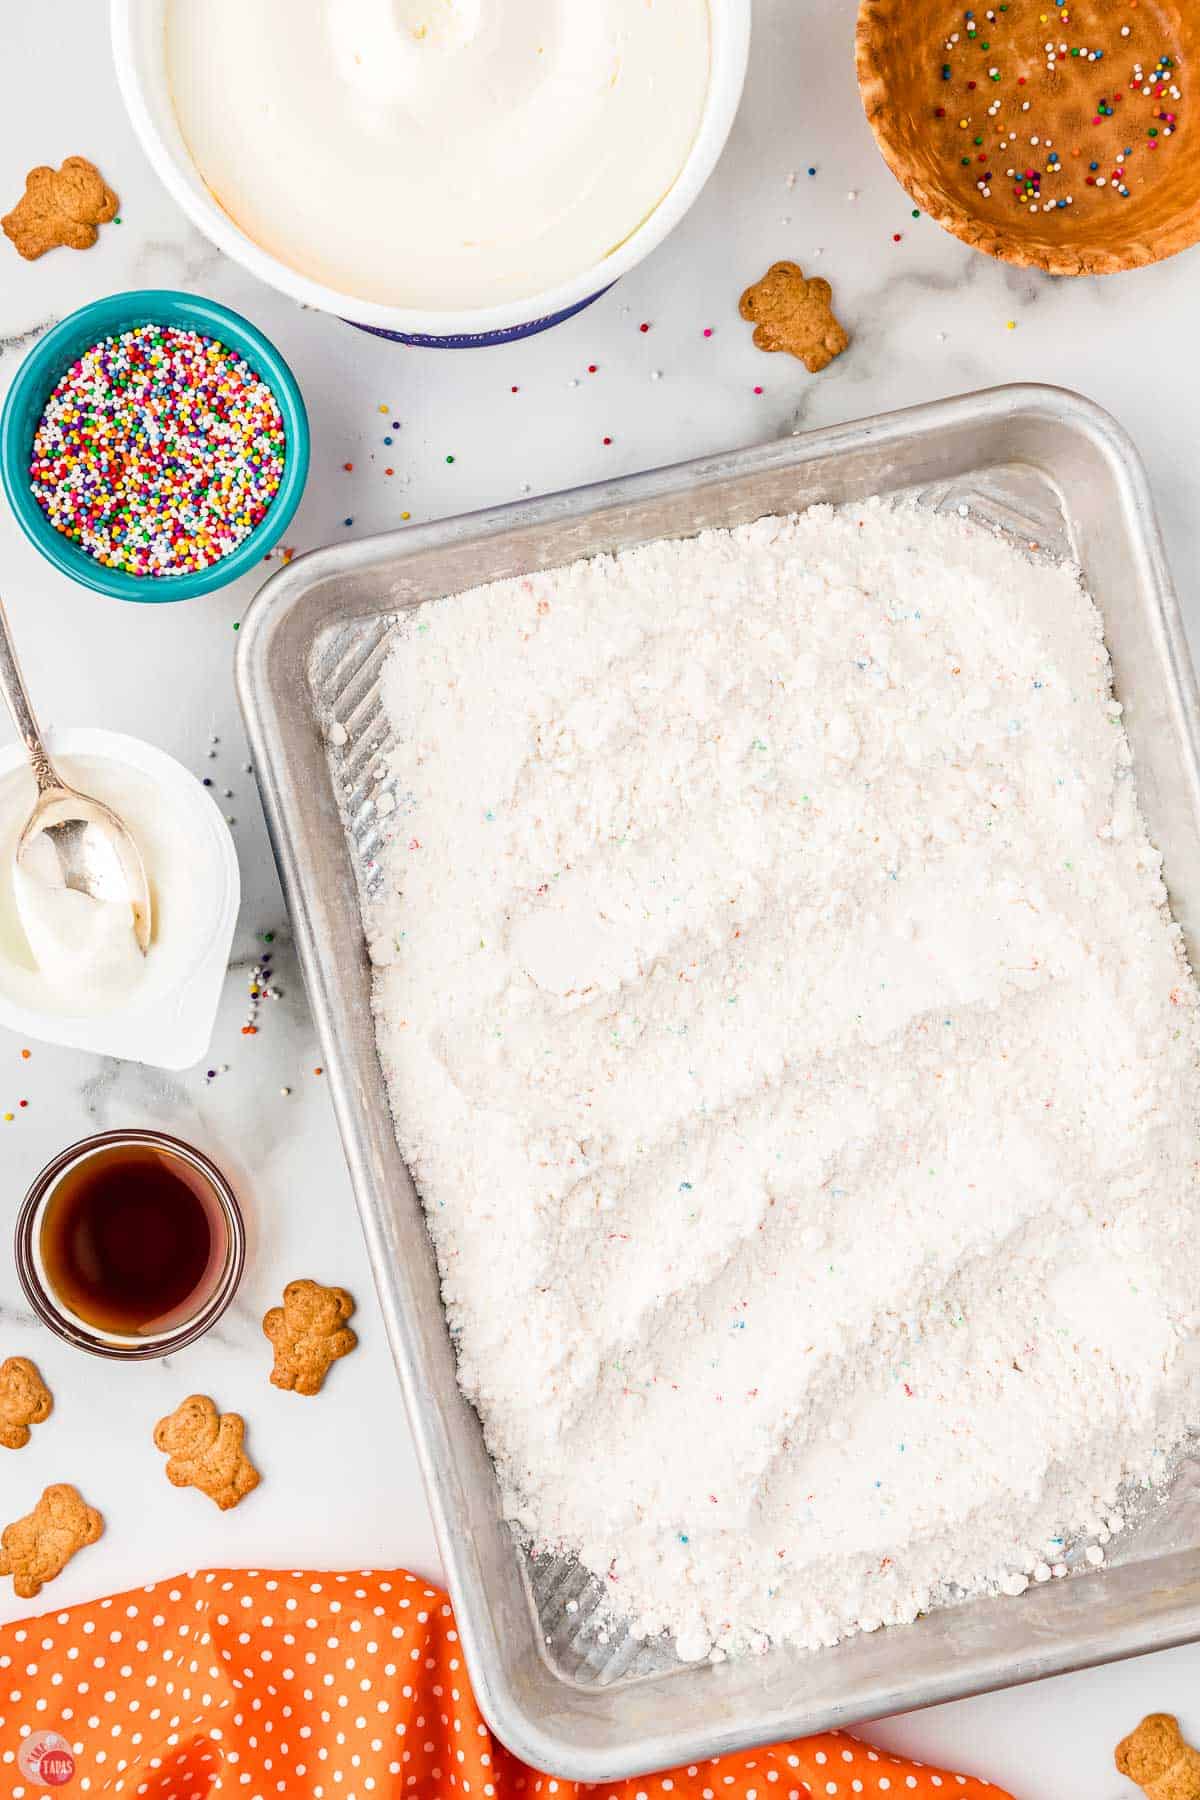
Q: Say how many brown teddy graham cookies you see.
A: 7